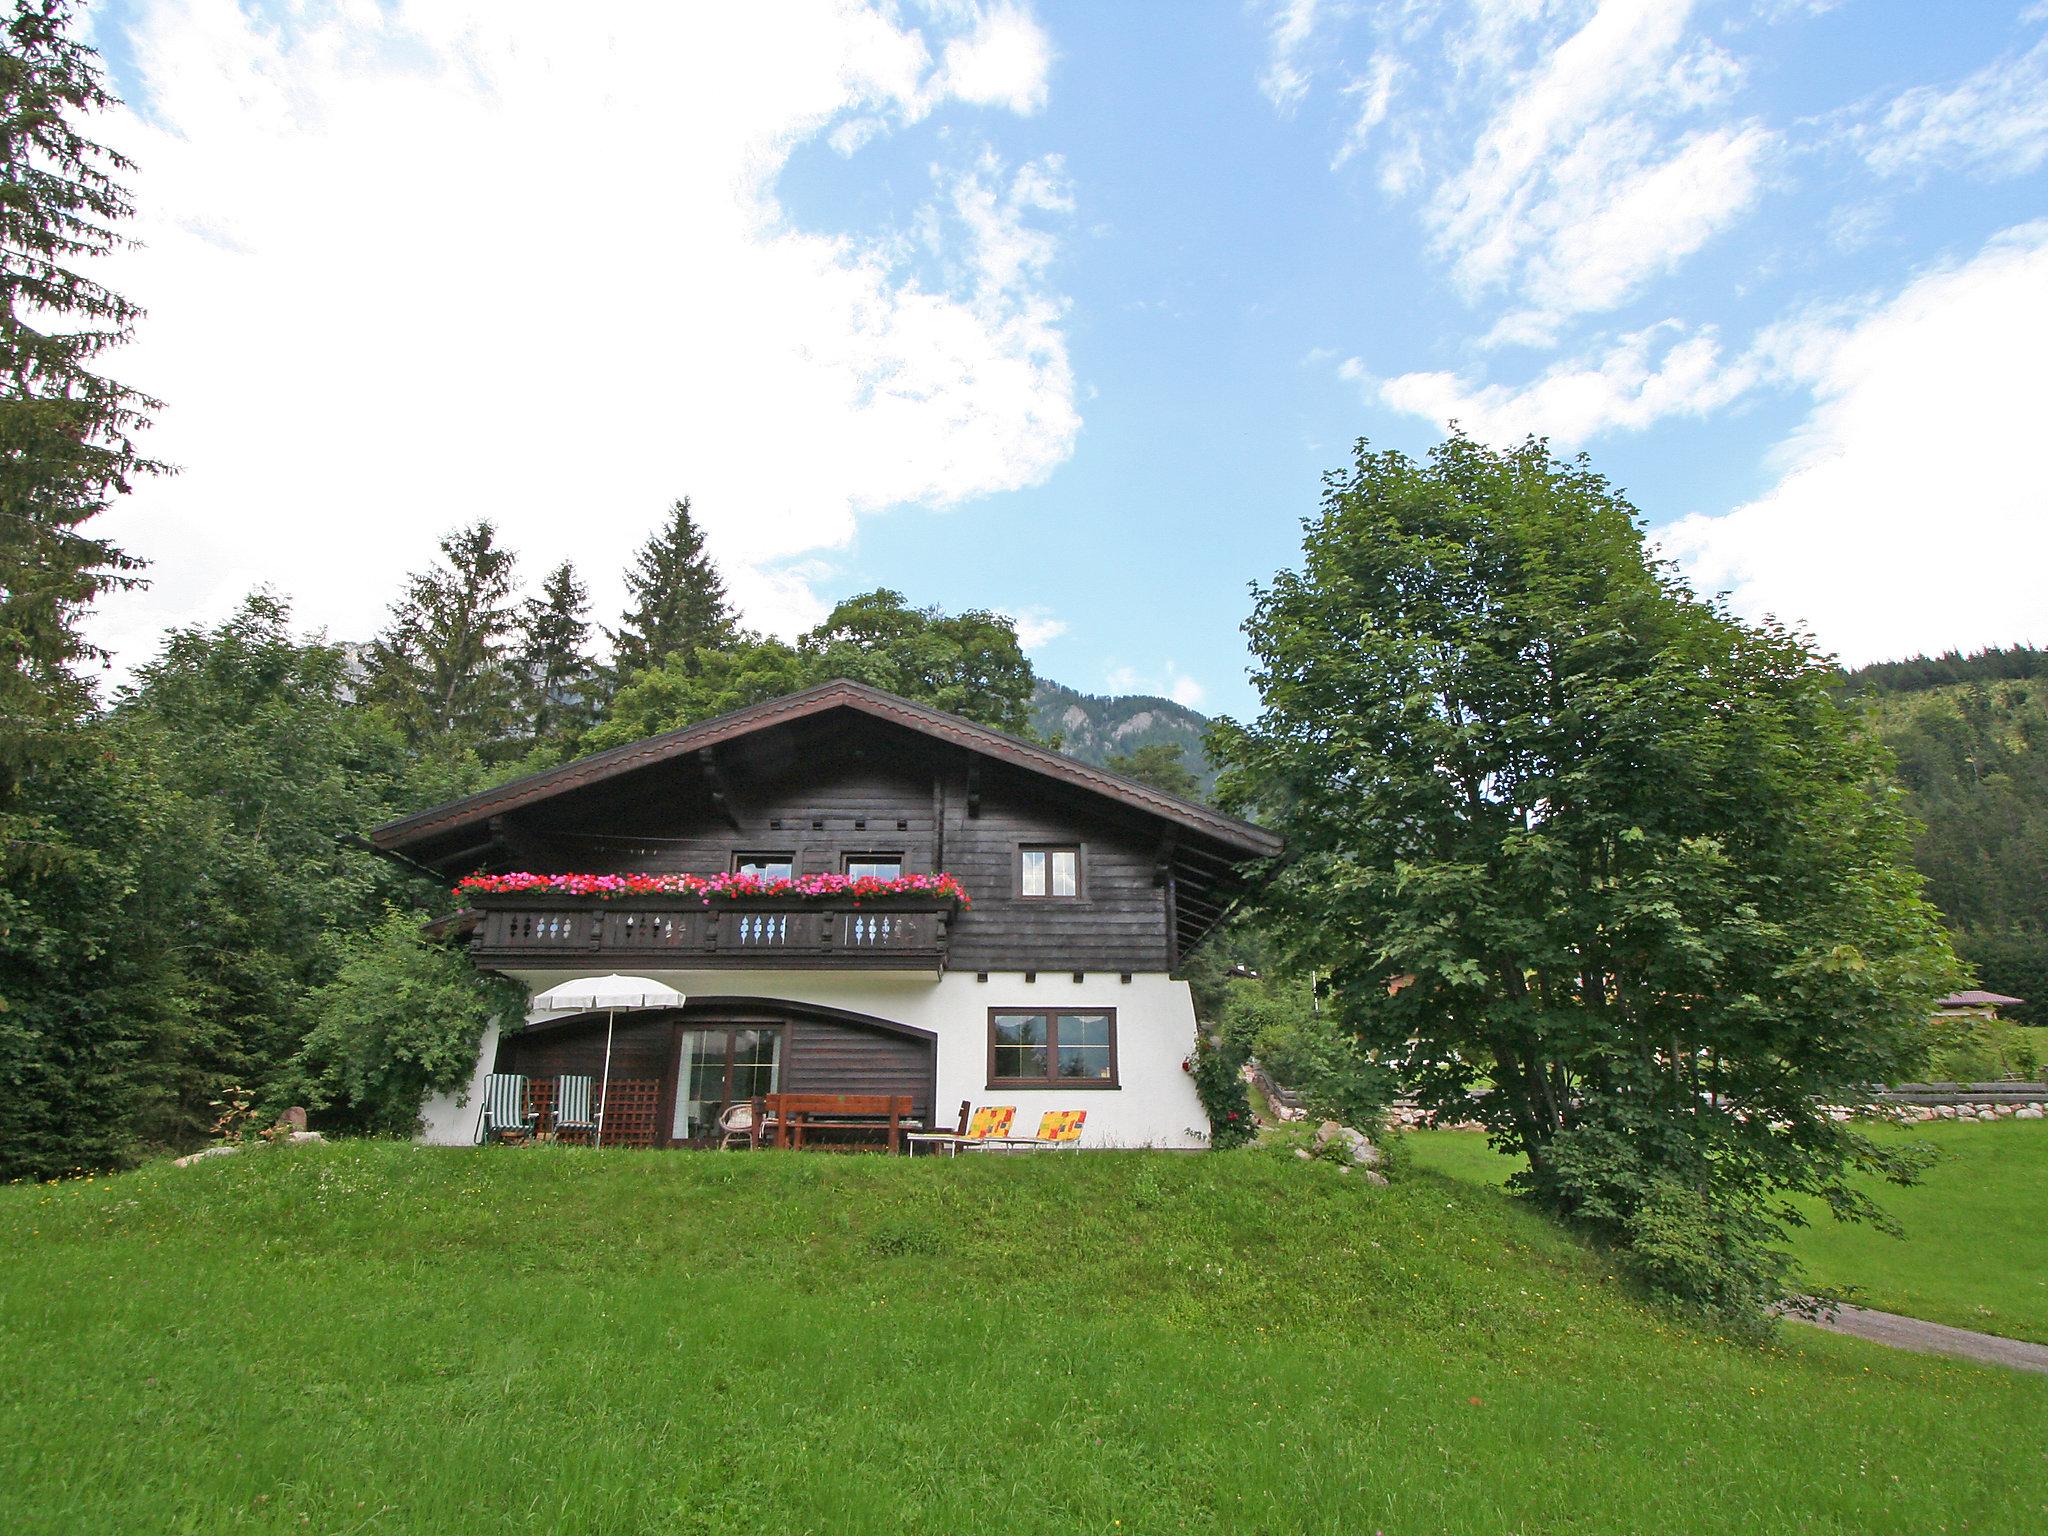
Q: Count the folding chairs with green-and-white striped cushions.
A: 2